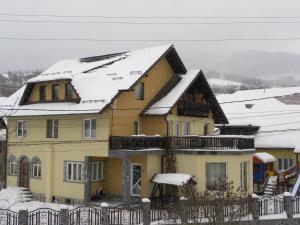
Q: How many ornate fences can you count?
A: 1